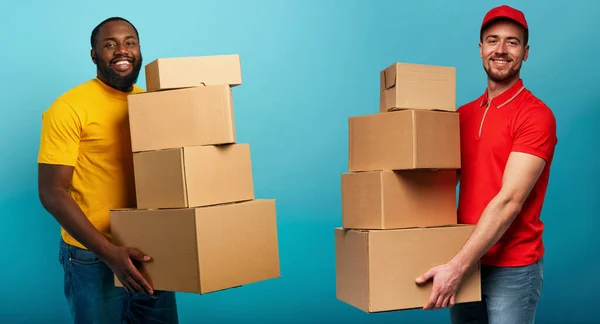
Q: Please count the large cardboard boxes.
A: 2